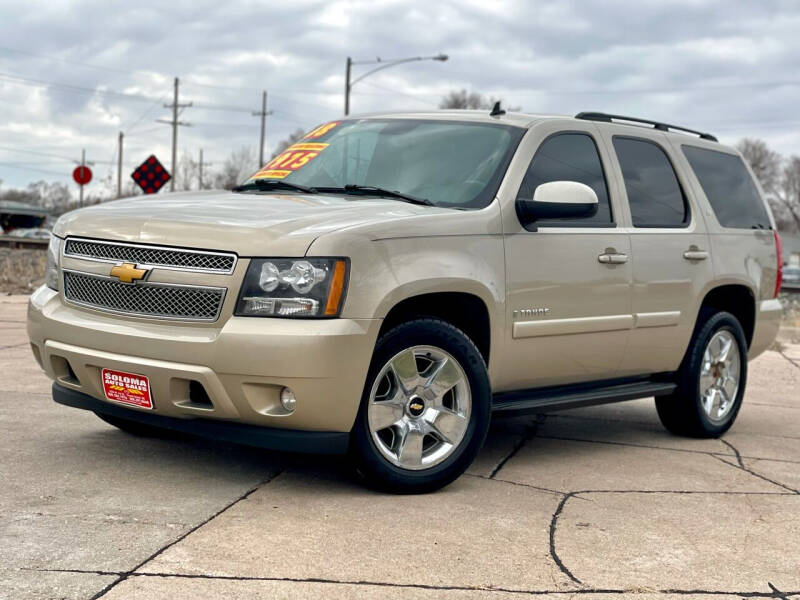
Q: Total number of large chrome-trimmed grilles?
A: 2